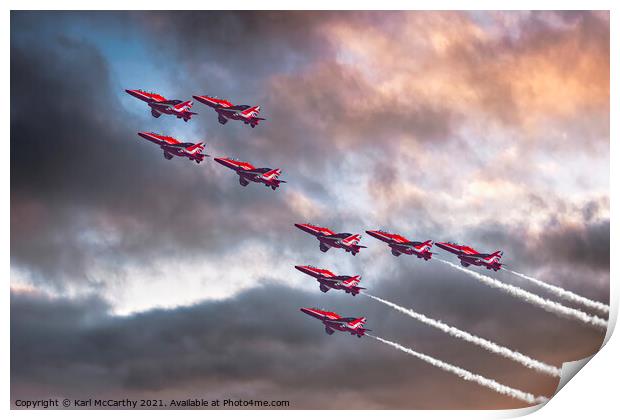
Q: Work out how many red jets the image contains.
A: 9